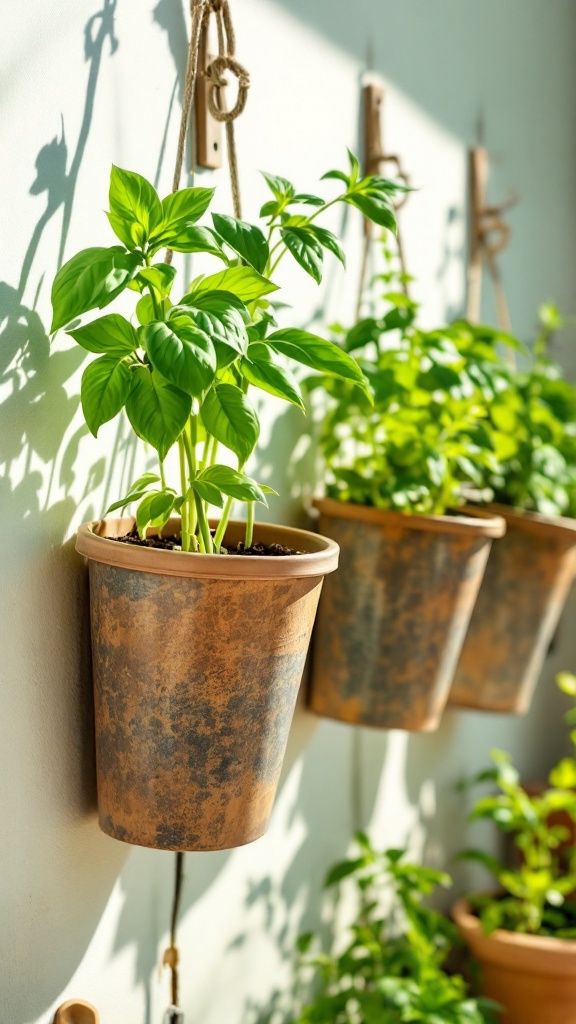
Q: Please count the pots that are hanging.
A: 3